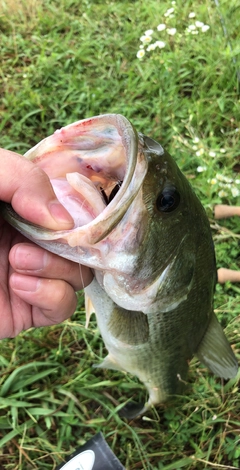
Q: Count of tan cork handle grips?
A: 2